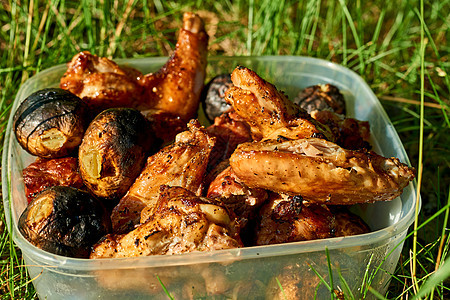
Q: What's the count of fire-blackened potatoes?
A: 5